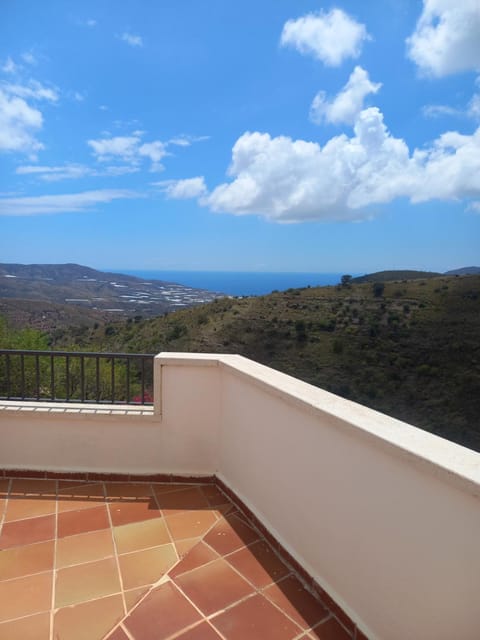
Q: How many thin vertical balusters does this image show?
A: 10